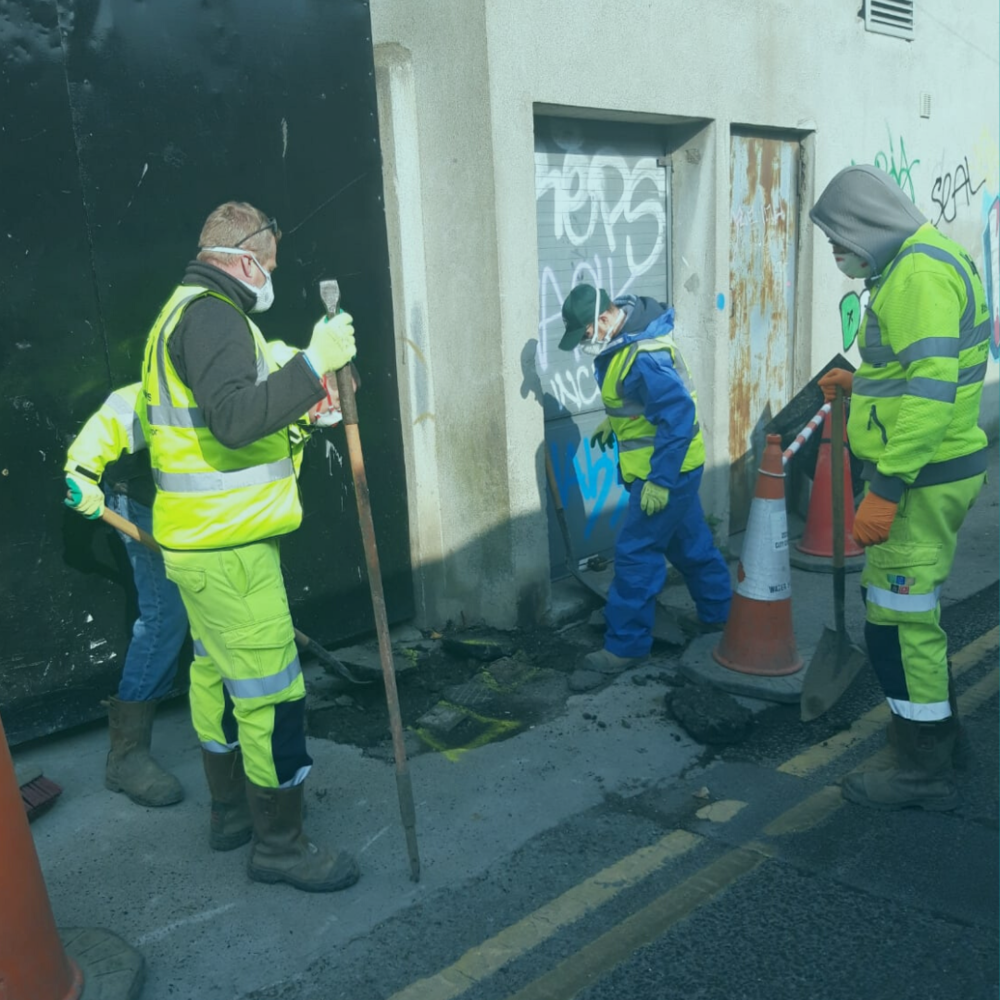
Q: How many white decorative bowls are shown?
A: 0